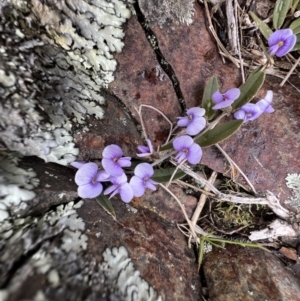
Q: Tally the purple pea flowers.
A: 11